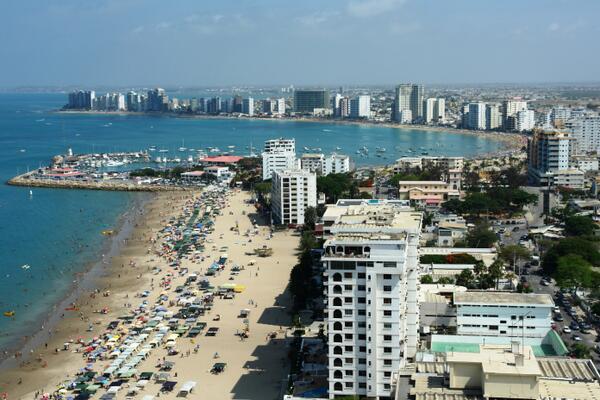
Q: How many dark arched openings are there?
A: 12